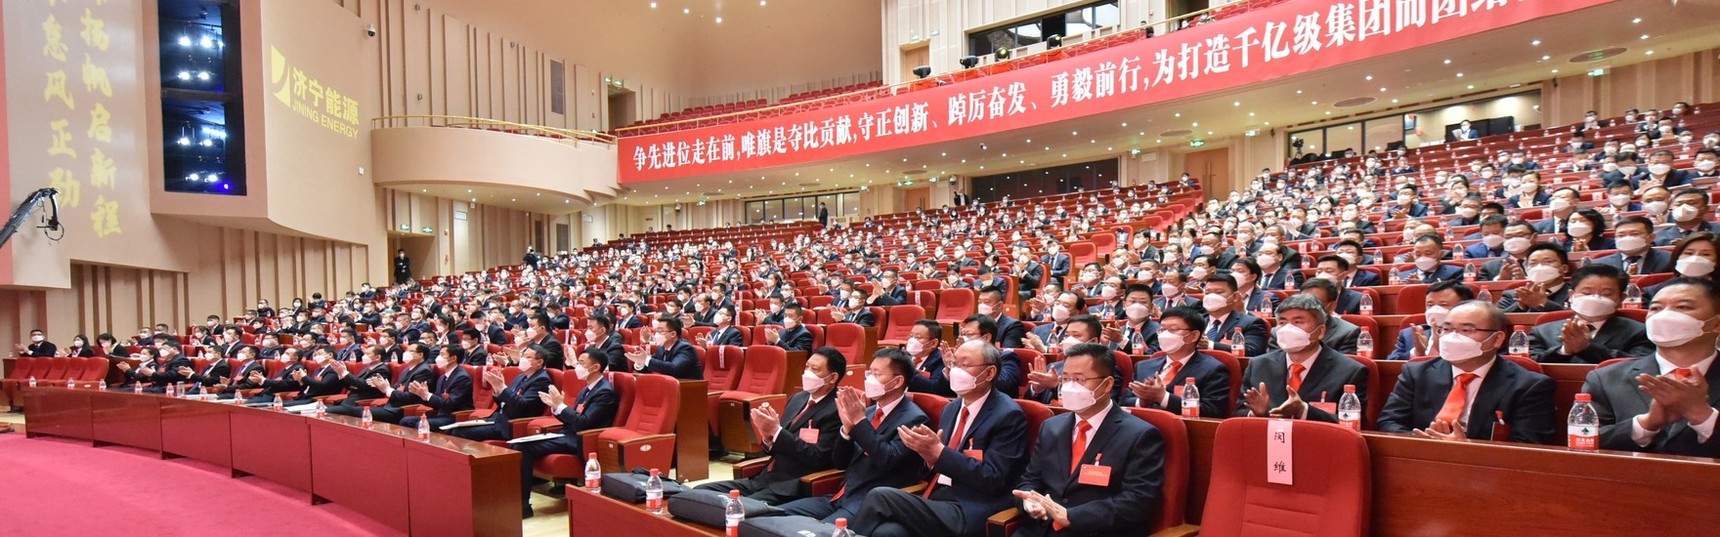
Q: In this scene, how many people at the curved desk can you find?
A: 11